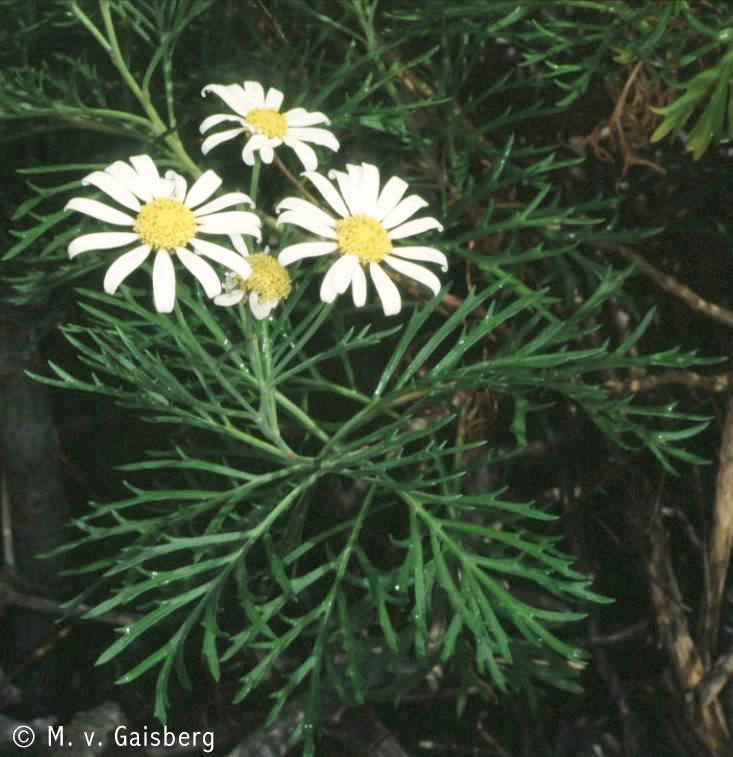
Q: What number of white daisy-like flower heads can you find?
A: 4